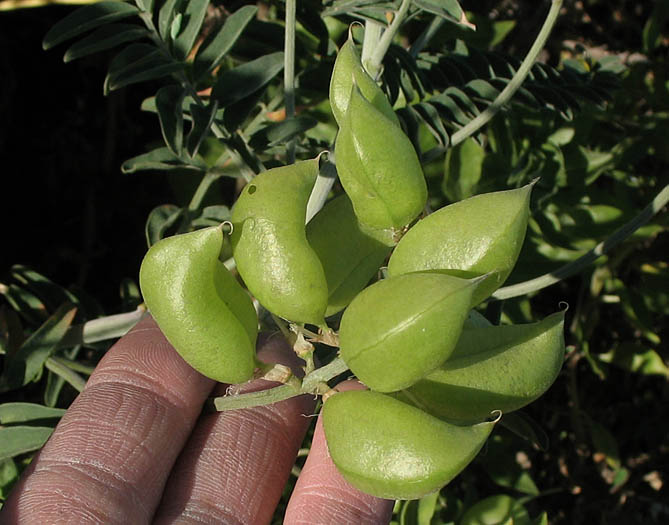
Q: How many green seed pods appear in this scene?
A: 9